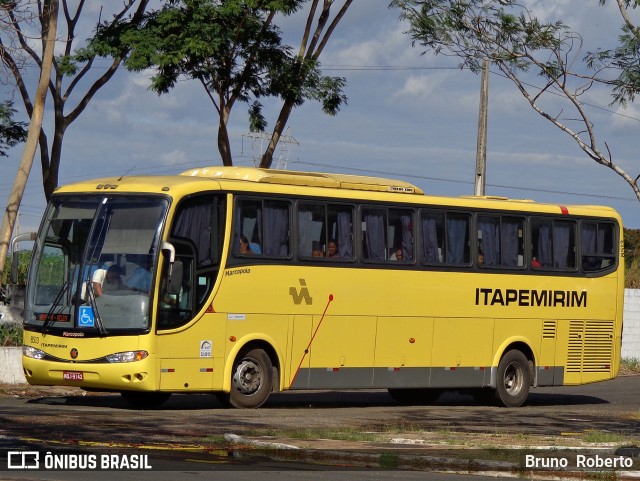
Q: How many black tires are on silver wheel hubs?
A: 2